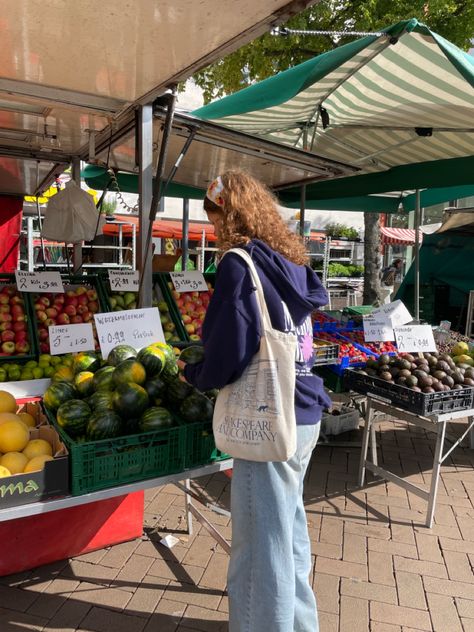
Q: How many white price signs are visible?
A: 8